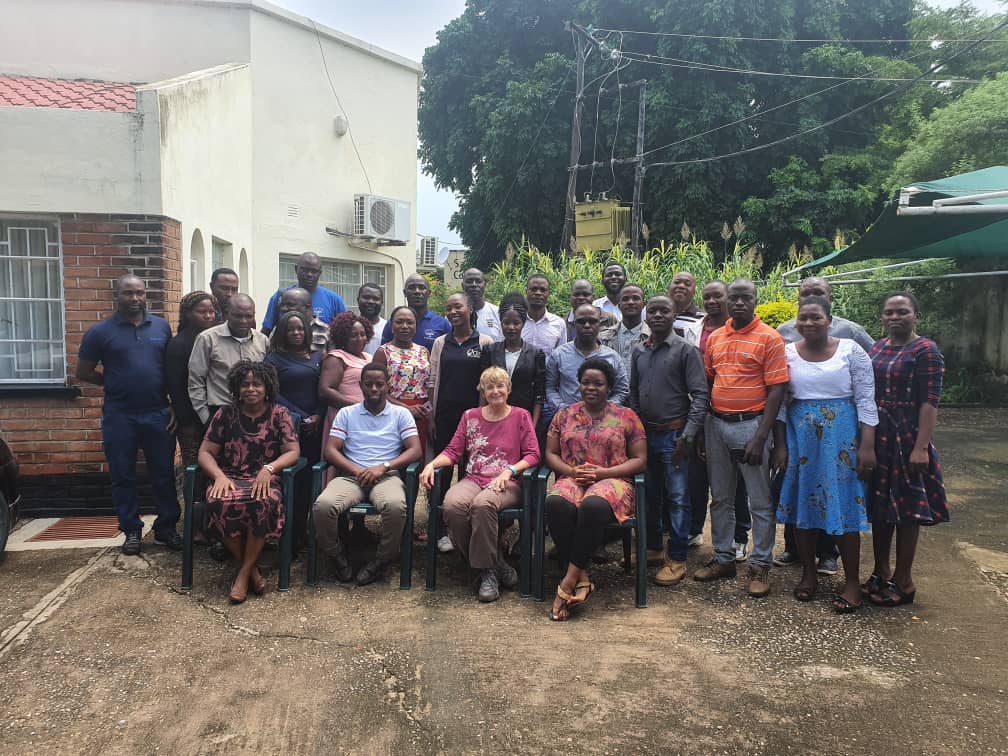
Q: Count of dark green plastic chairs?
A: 4